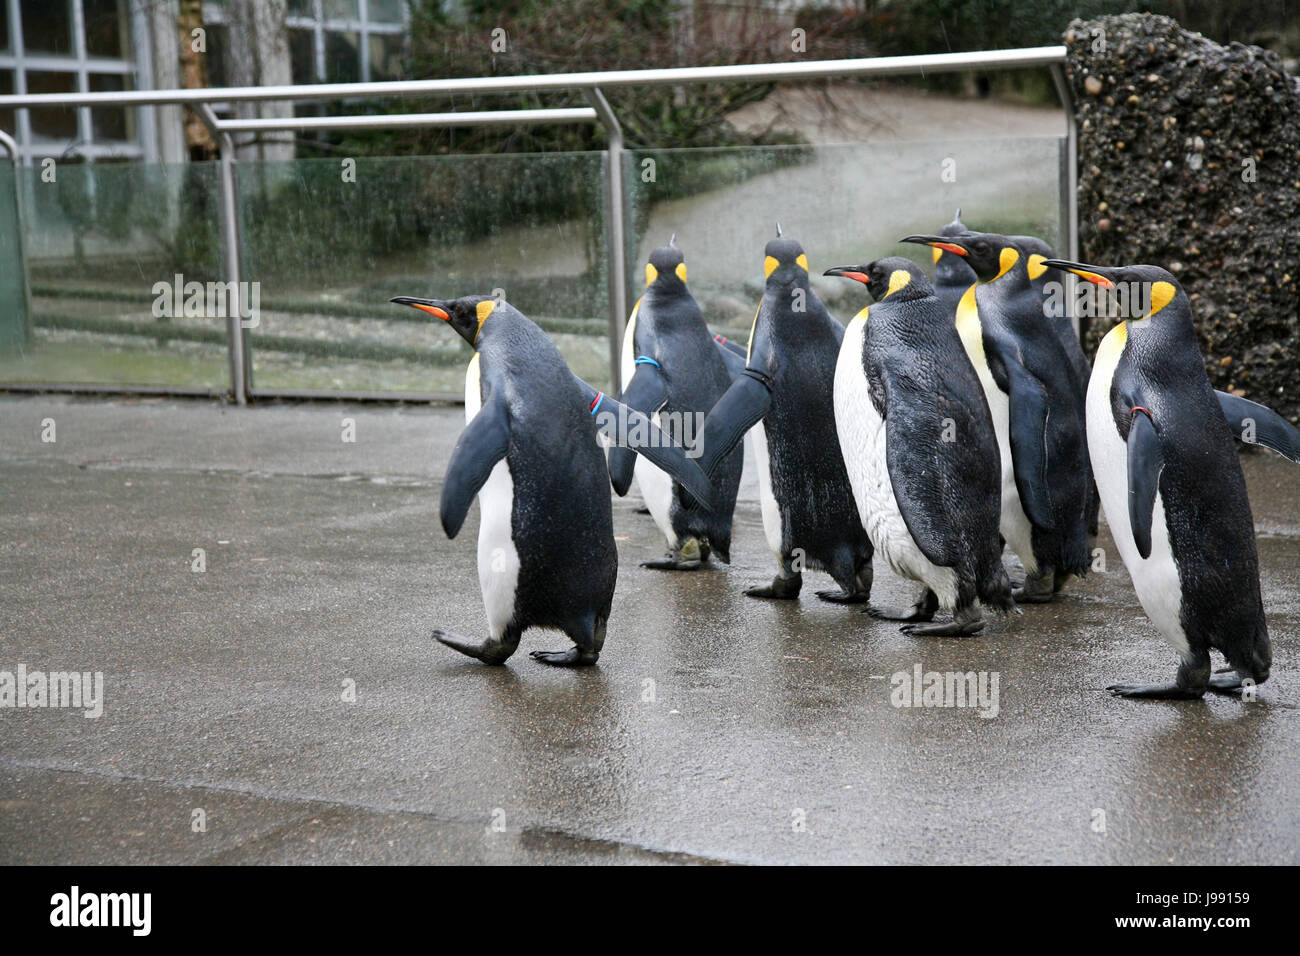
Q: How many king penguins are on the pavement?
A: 8